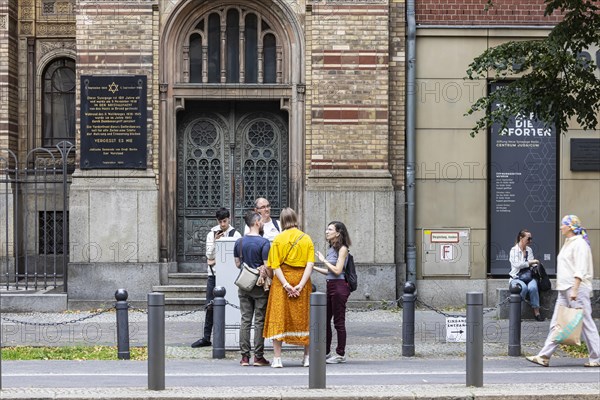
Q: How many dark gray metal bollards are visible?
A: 7